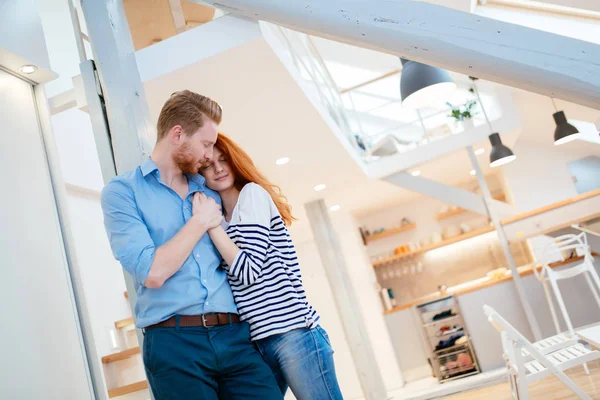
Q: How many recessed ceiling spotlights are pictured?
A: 7